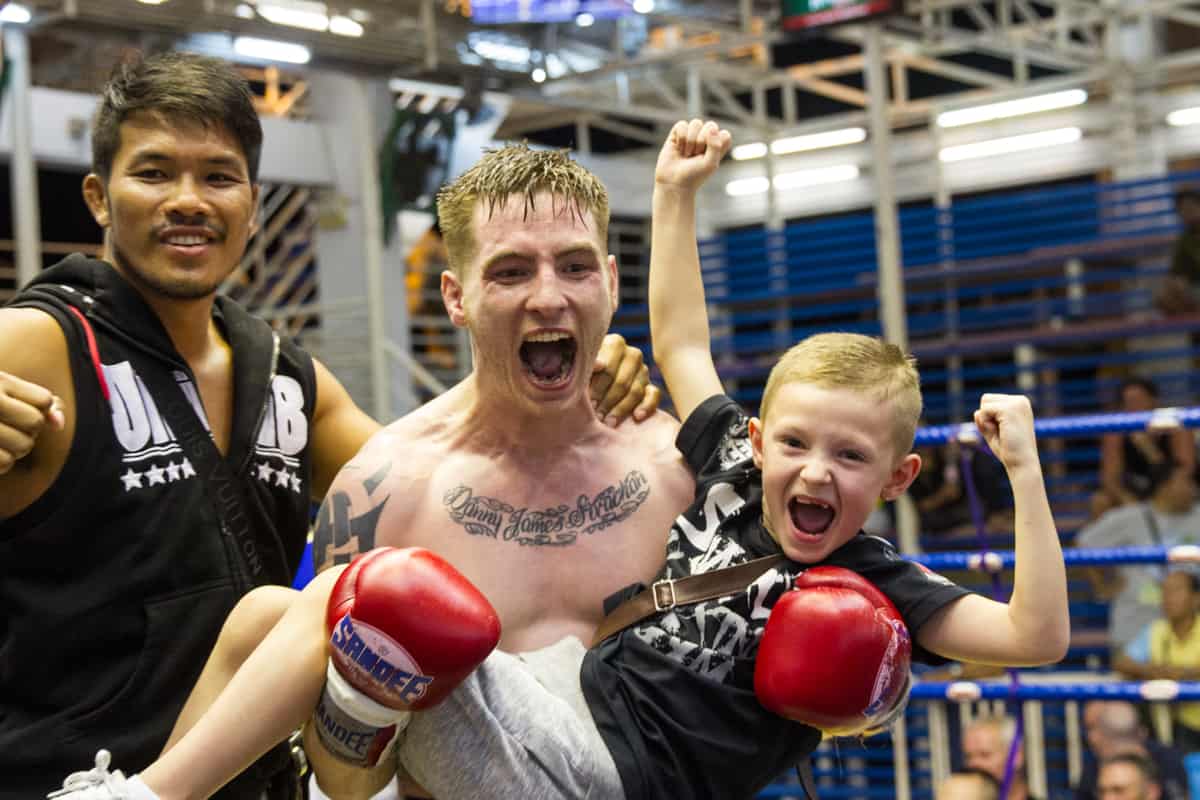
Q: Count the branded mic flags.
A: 0